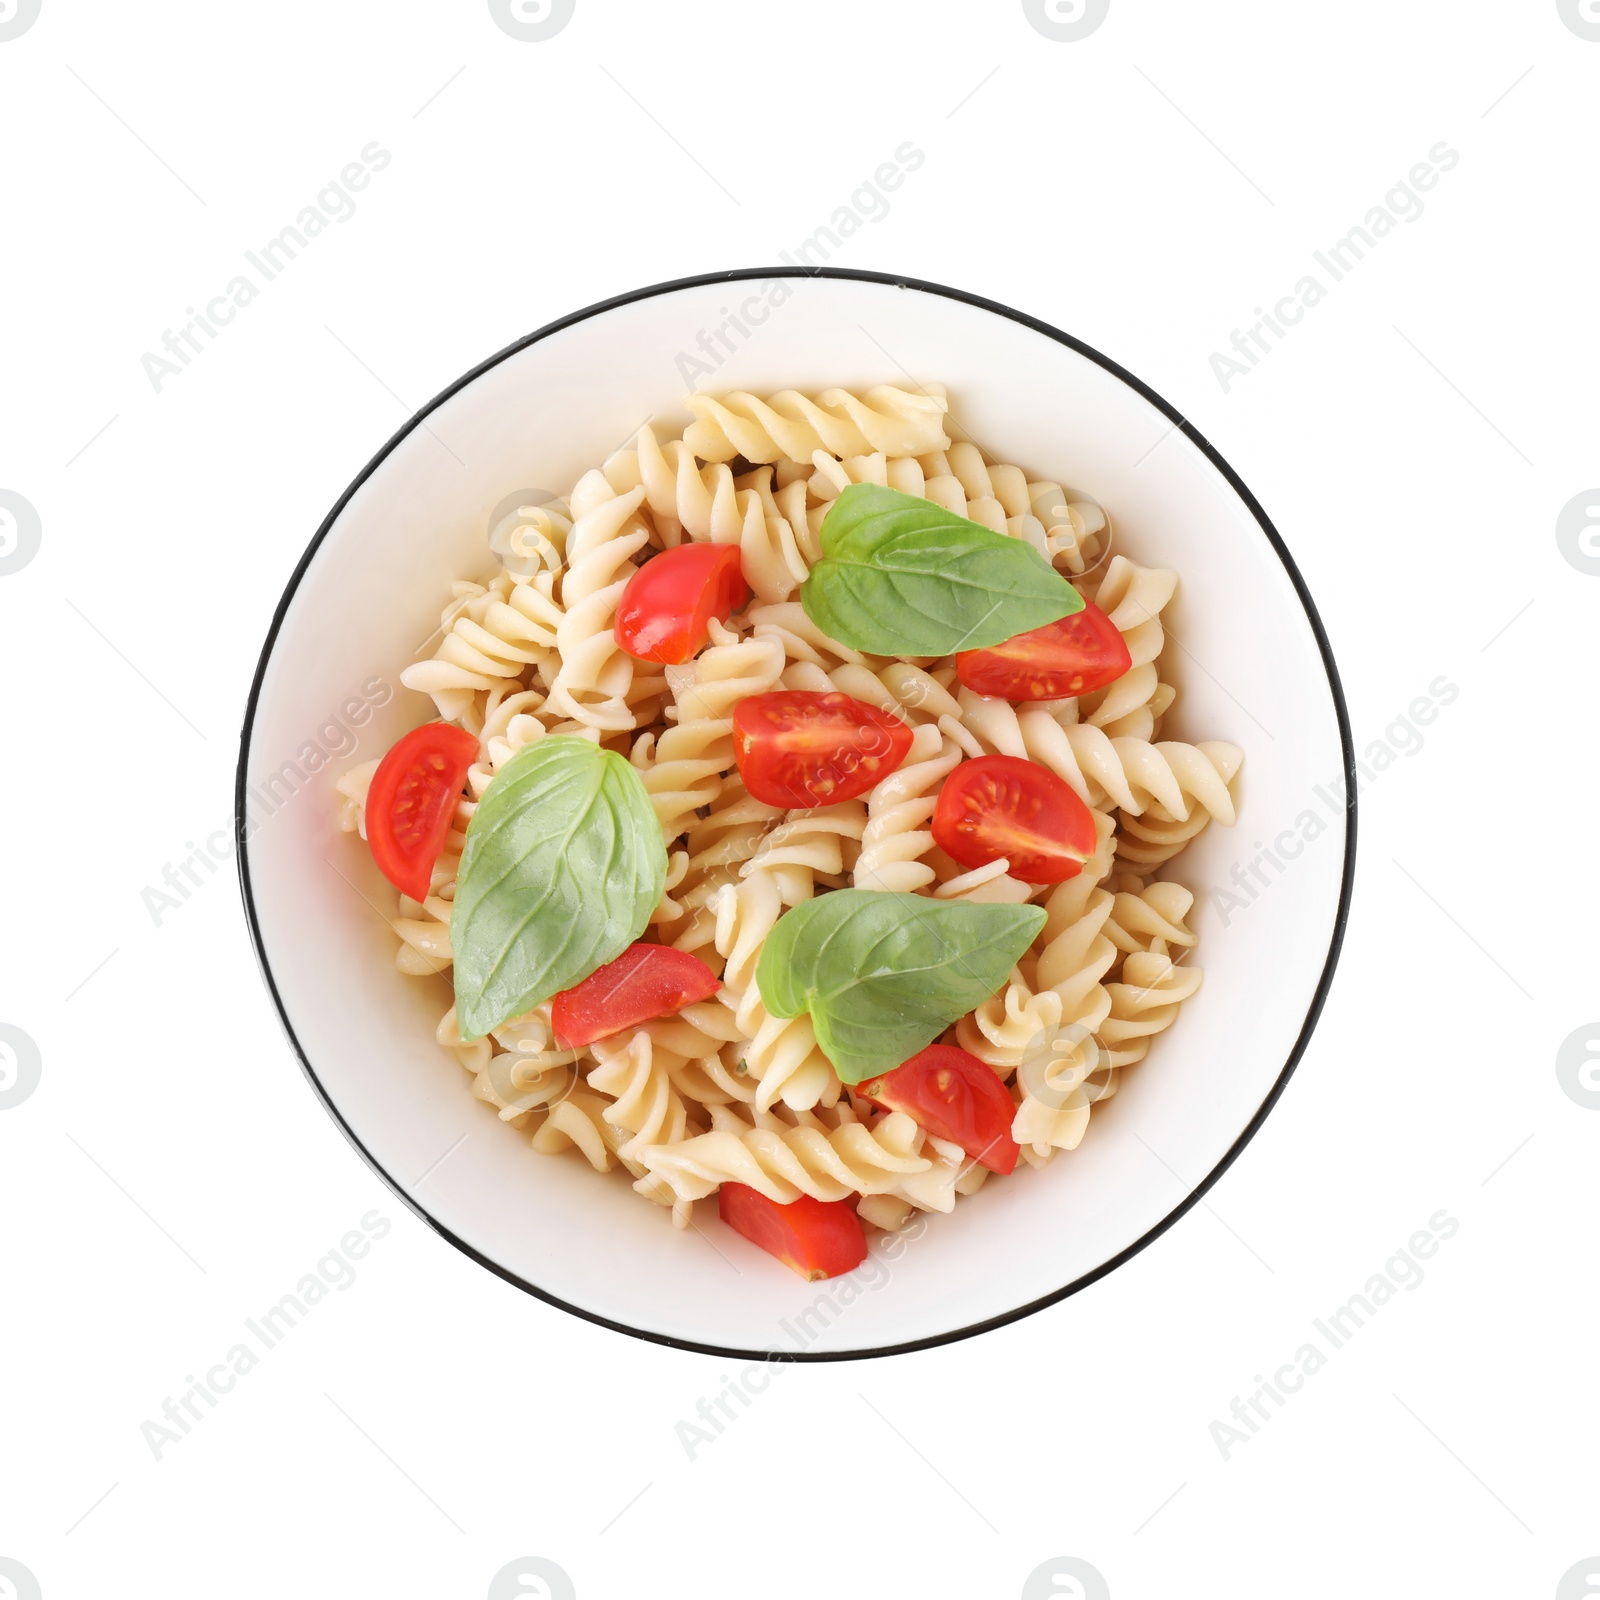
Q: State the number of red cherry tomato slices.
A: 8